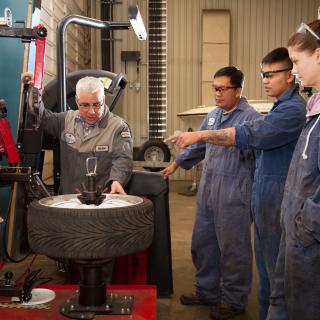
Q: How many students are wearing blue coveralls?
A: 3